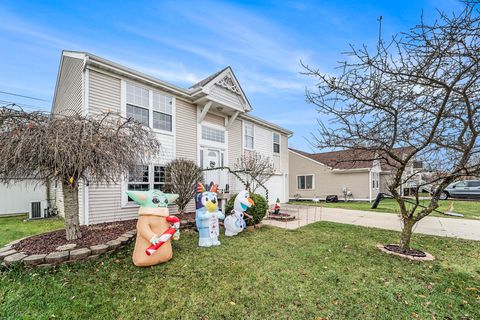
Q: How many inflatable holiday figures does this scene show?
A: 3